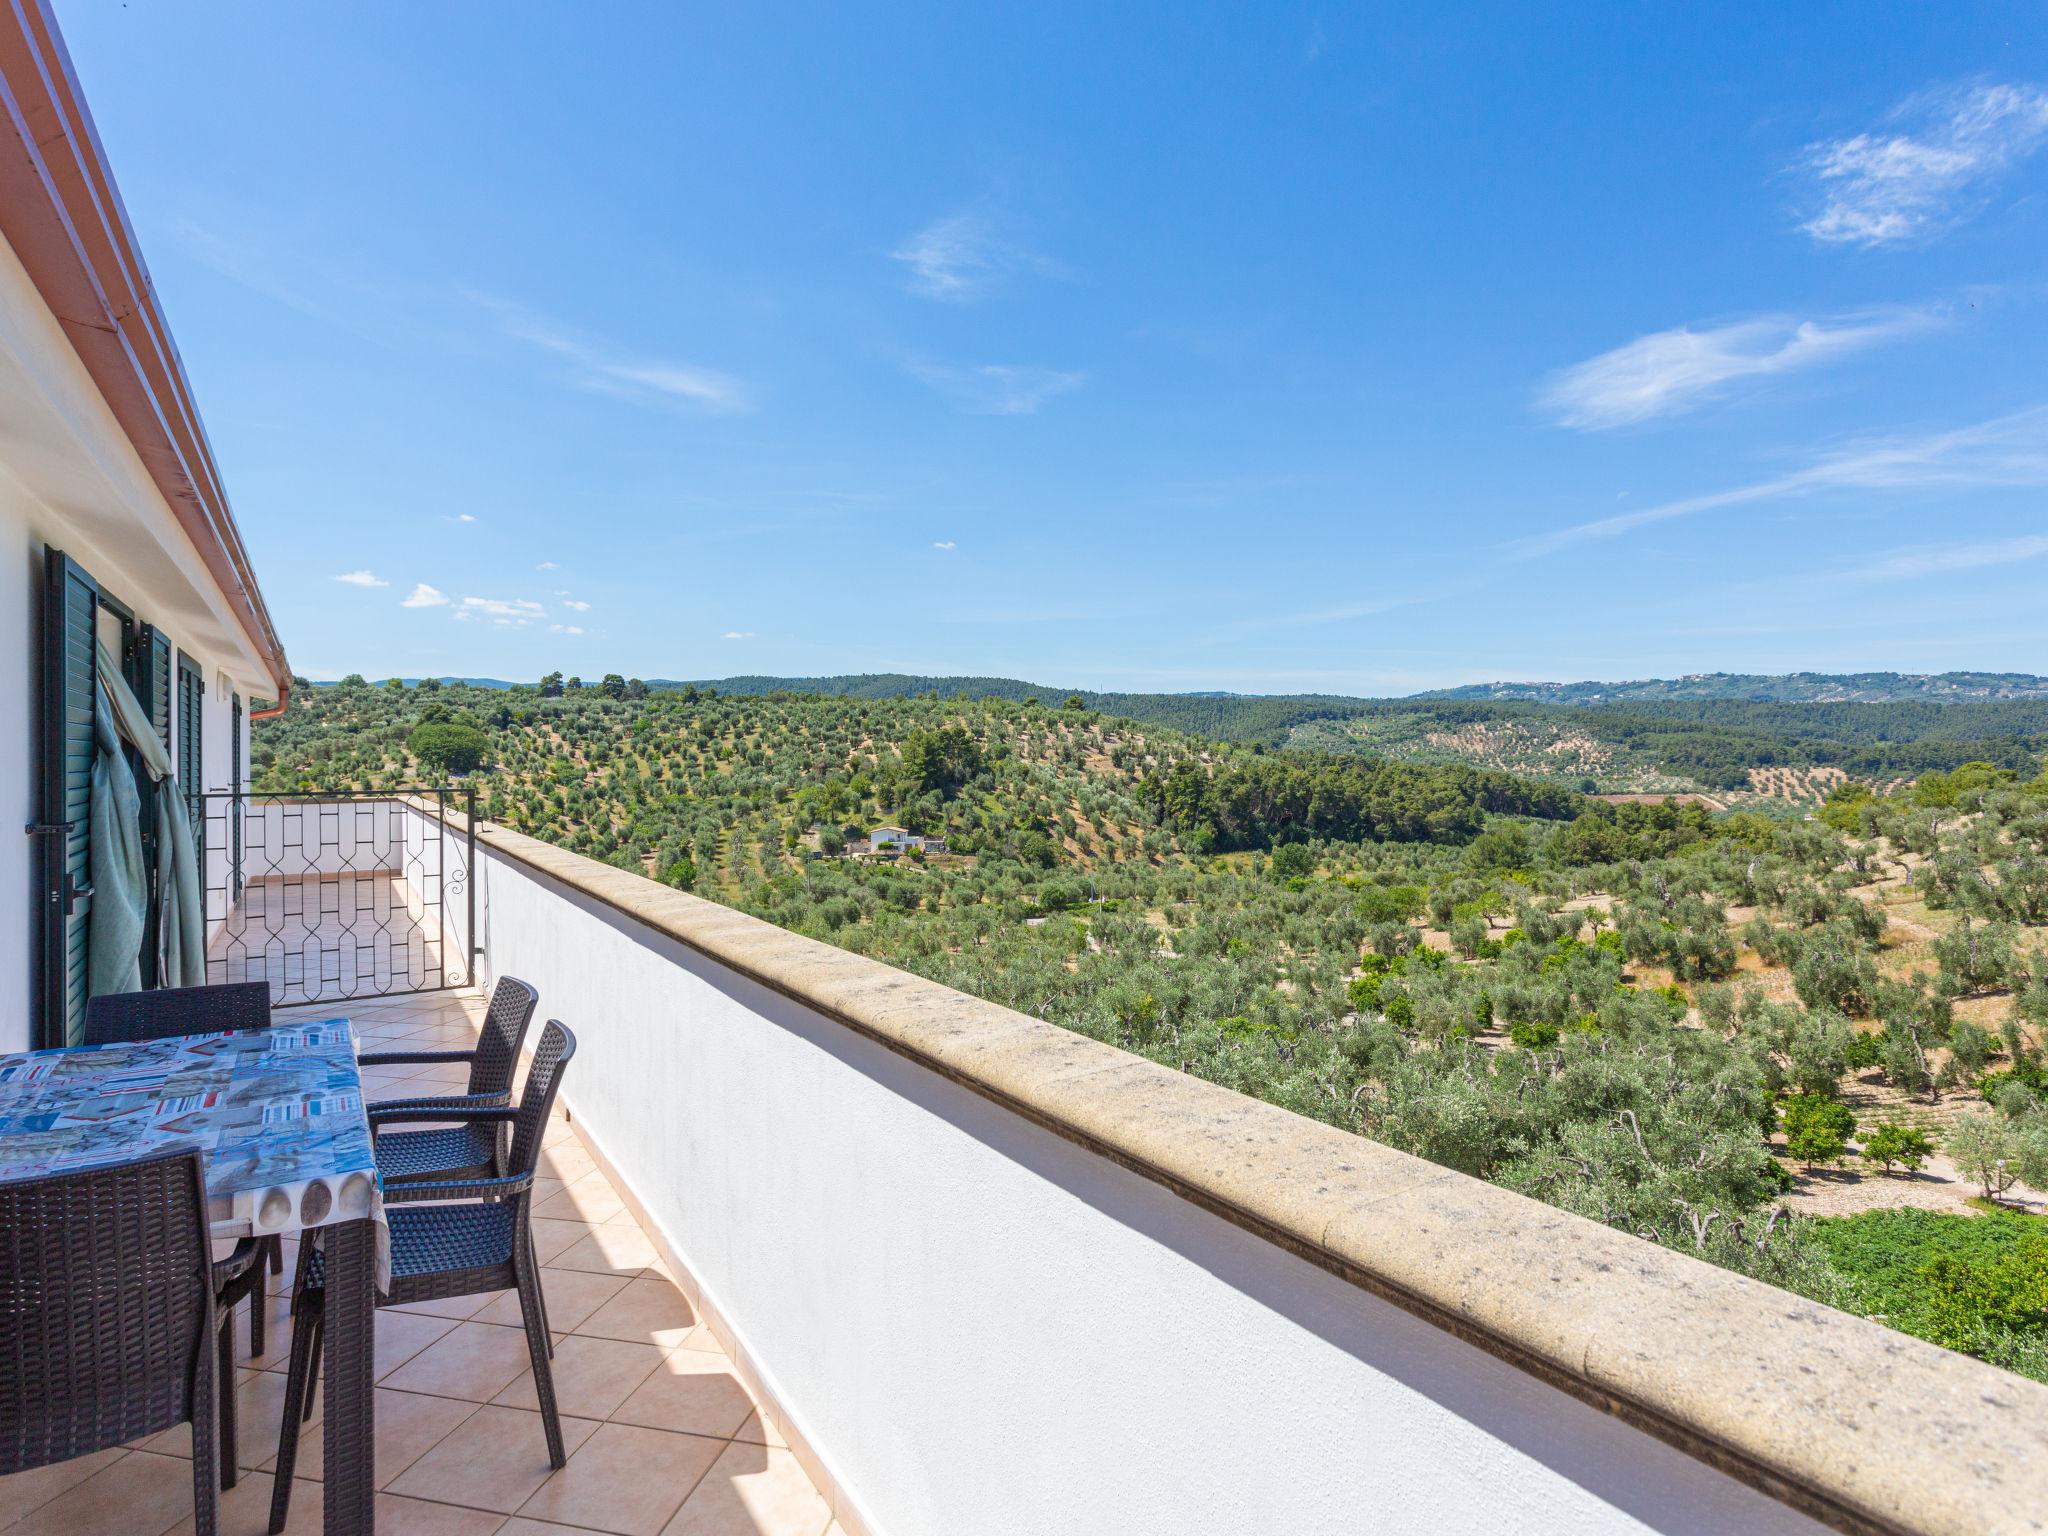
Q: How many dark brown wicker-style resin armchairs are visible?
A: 4